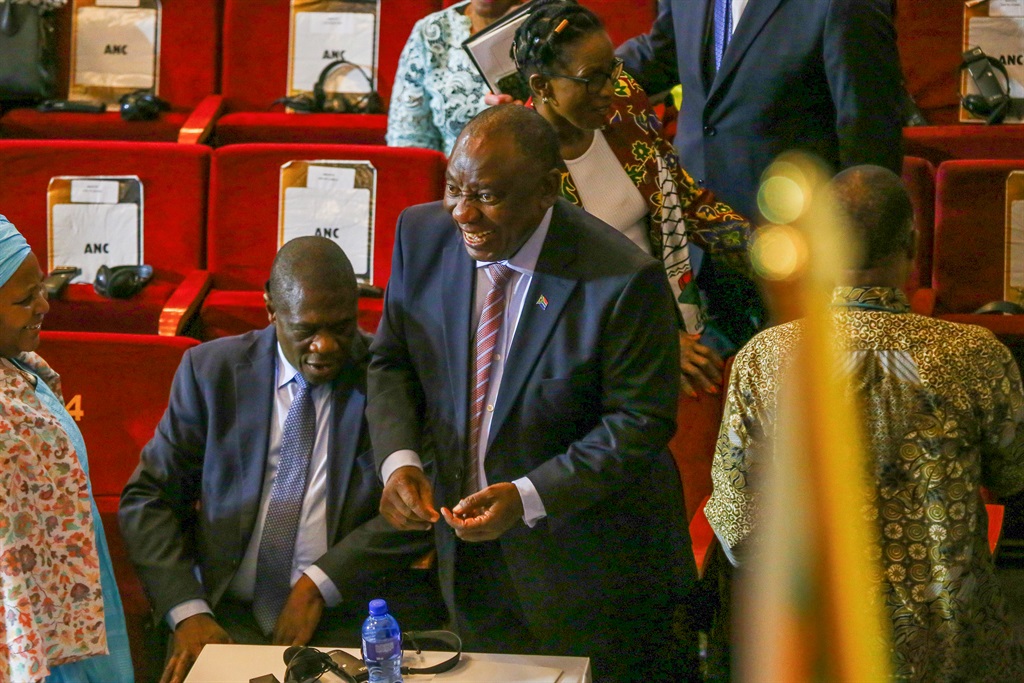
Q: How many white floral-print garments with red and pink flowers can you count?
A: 1